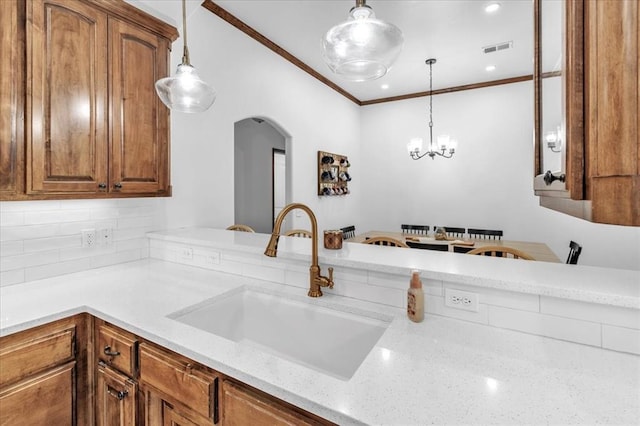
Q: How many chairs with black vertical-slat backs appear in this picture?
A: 5